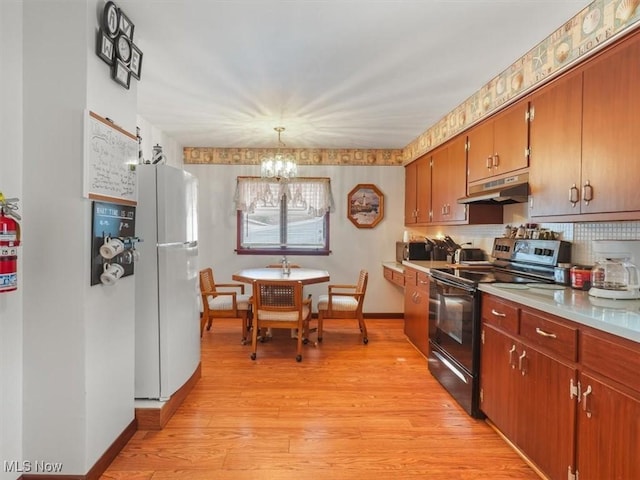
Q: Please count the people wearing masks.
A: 0